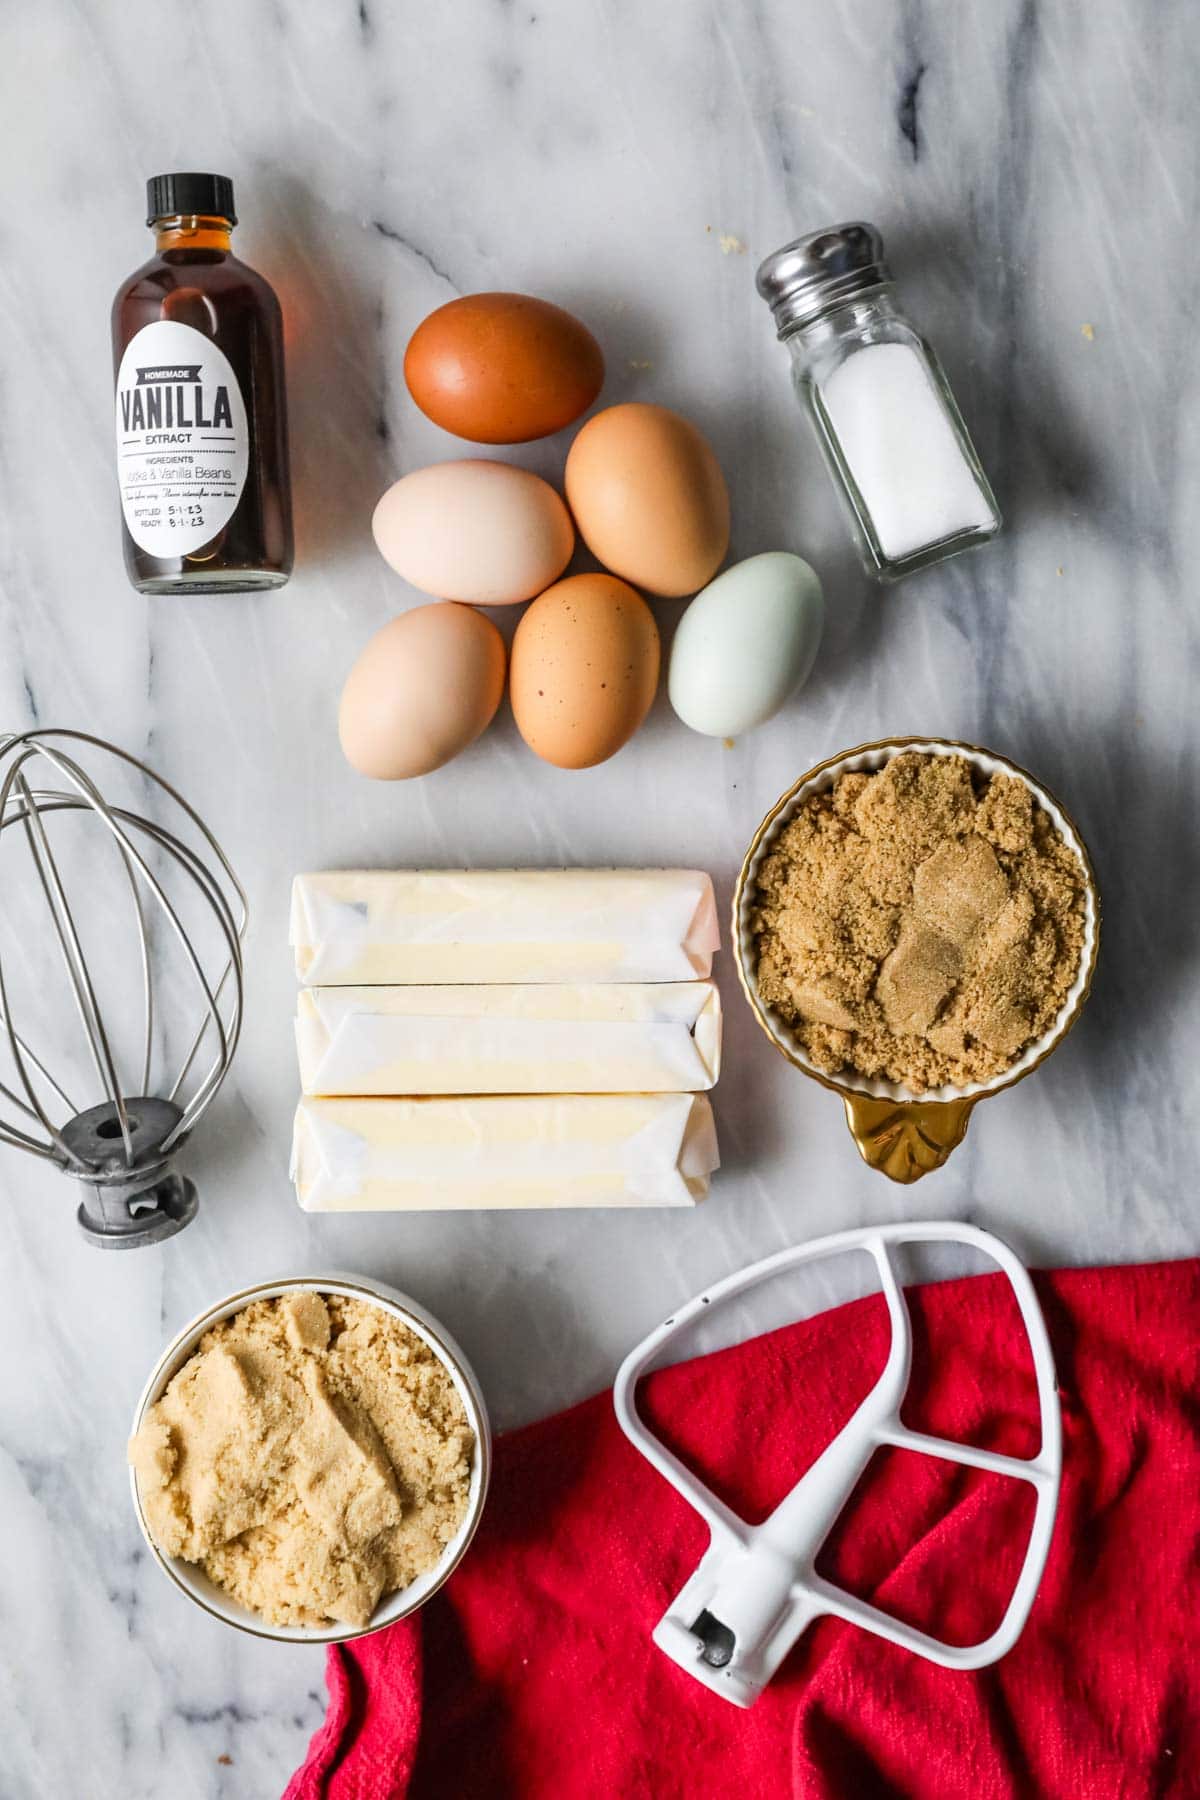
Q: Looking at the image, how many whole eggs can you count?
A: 6